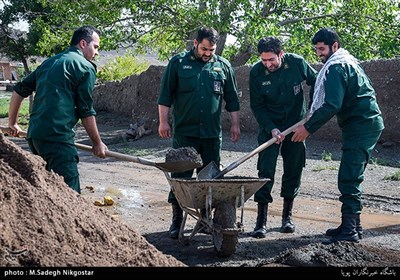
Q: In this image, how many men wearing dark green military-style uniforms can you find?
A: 4